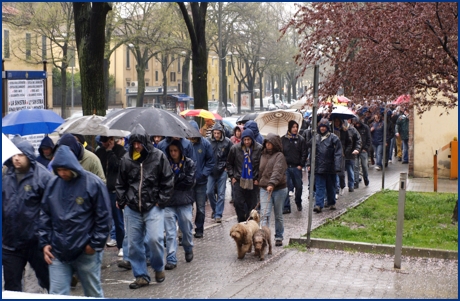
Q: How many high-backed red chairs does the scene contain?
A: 0